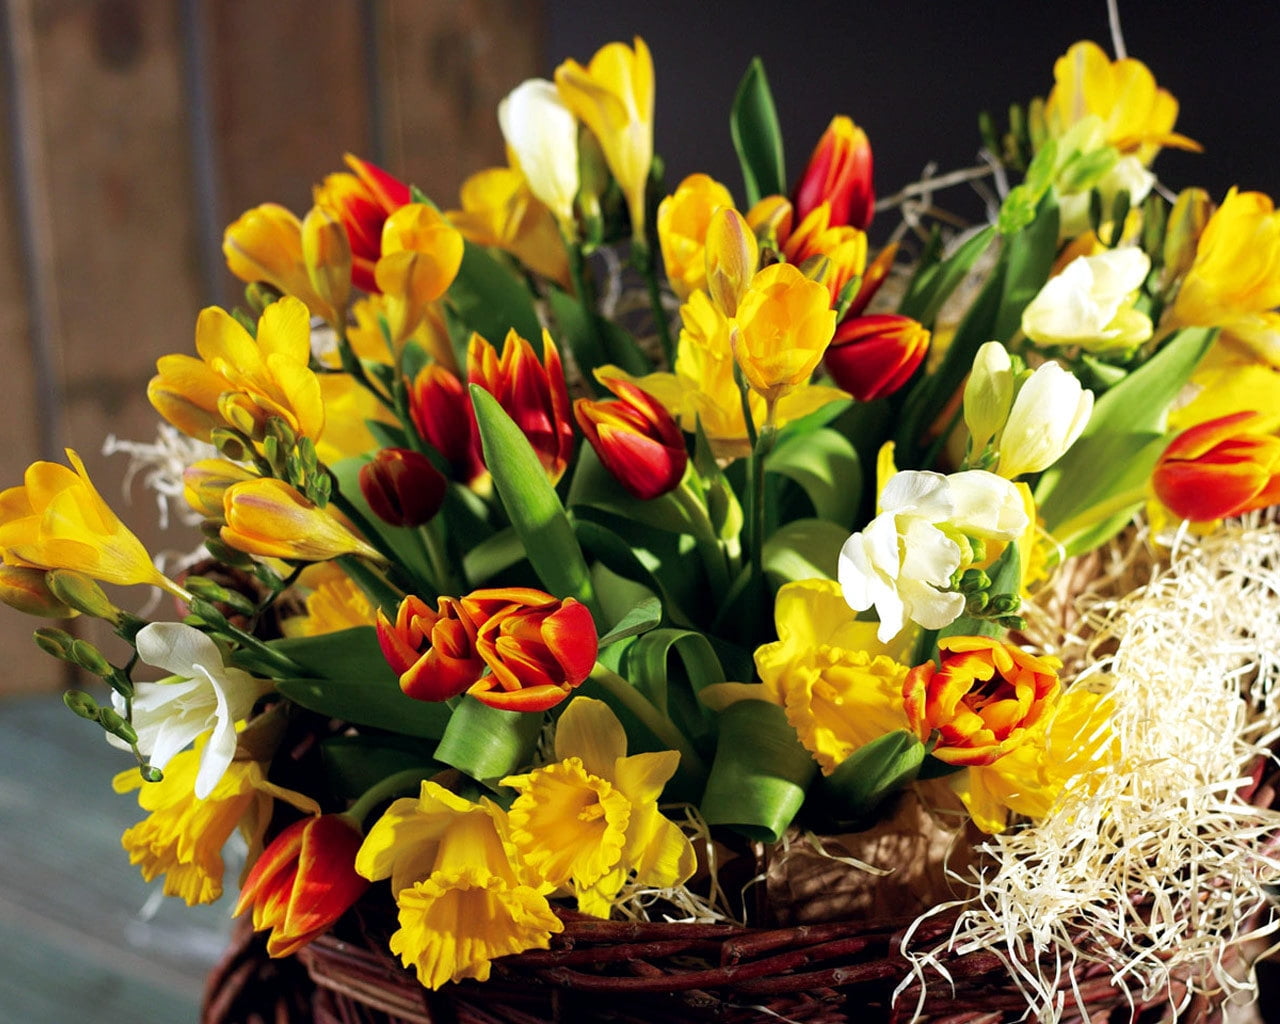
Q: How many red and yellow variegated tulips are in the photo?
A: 13